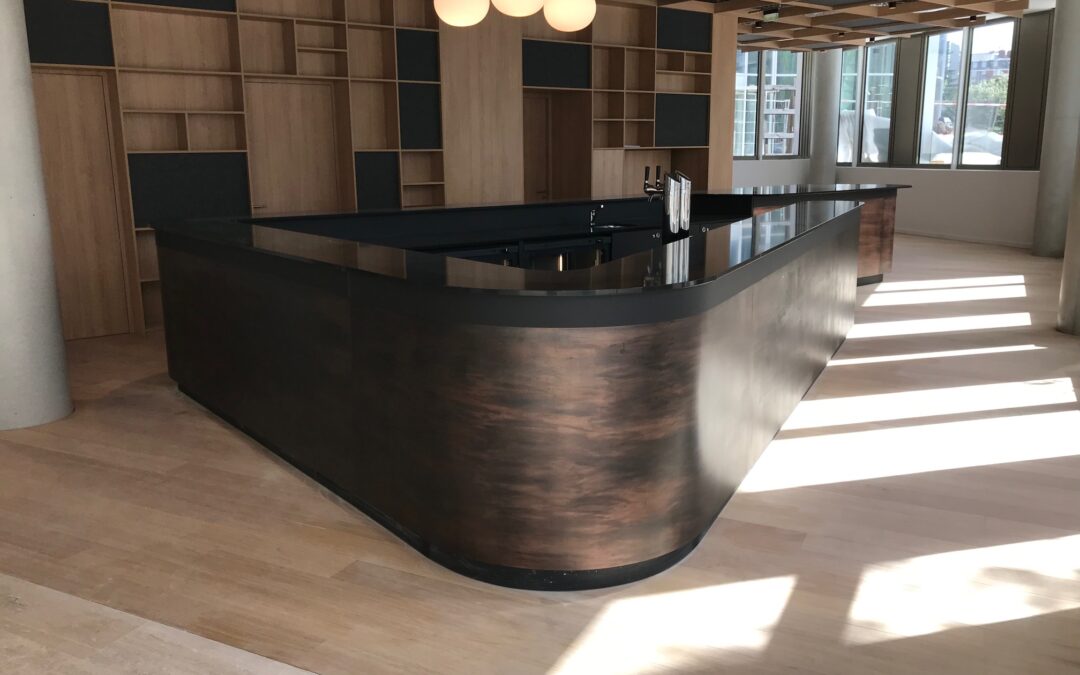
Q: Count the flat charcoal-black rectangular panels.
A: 9